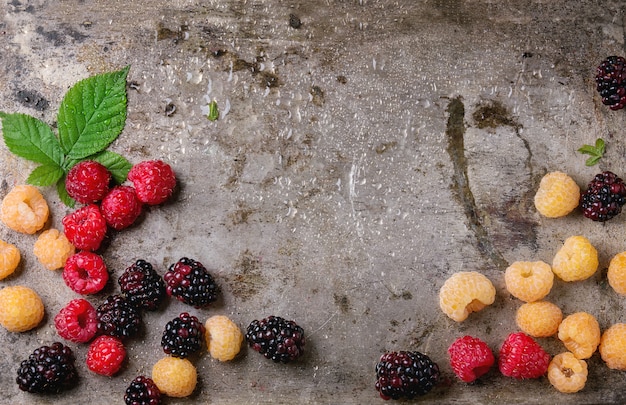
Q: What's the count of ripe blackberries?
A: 10